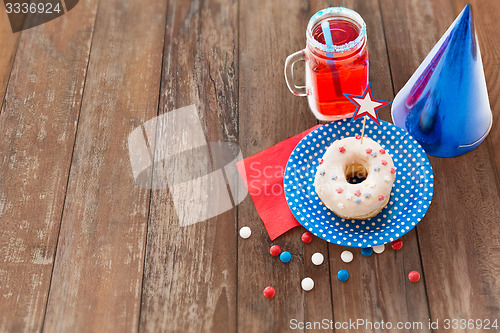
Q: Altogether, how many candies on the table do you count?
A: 13